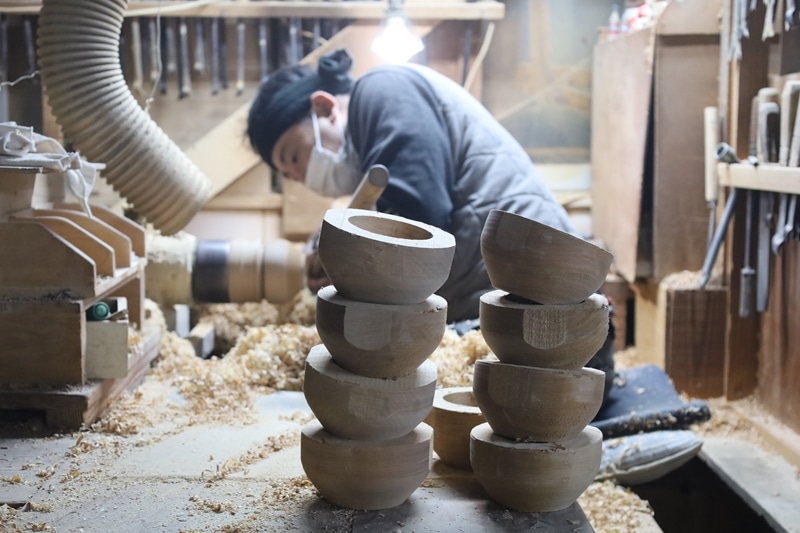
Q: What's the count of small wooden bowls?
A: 9